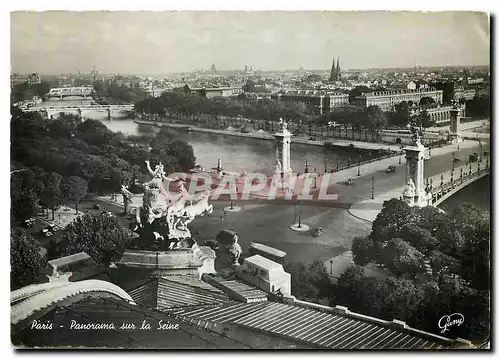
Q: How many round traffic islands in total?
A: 2